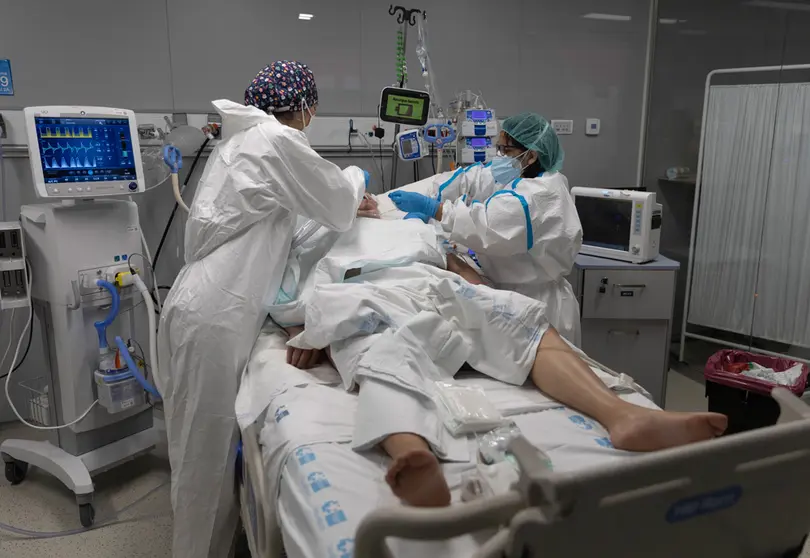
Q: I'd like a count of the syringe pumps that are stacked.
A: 2